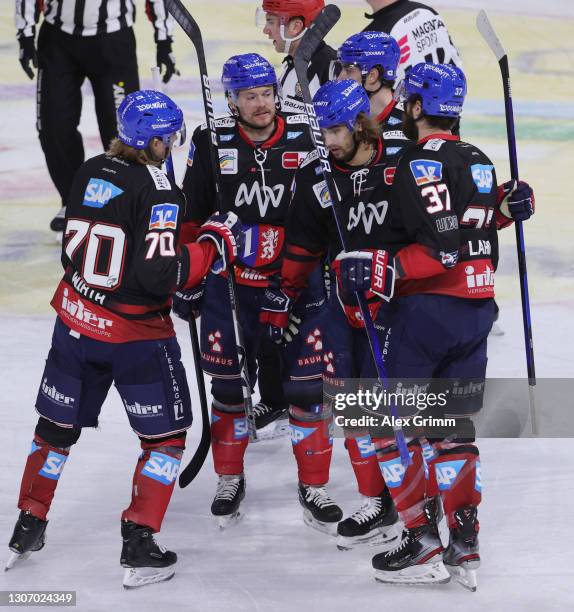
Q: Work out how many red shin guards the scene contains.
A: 8